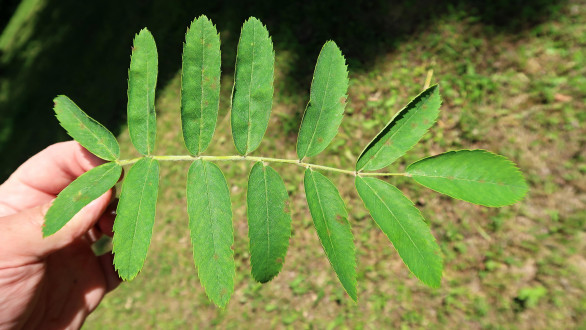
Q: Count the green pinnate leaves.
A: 13